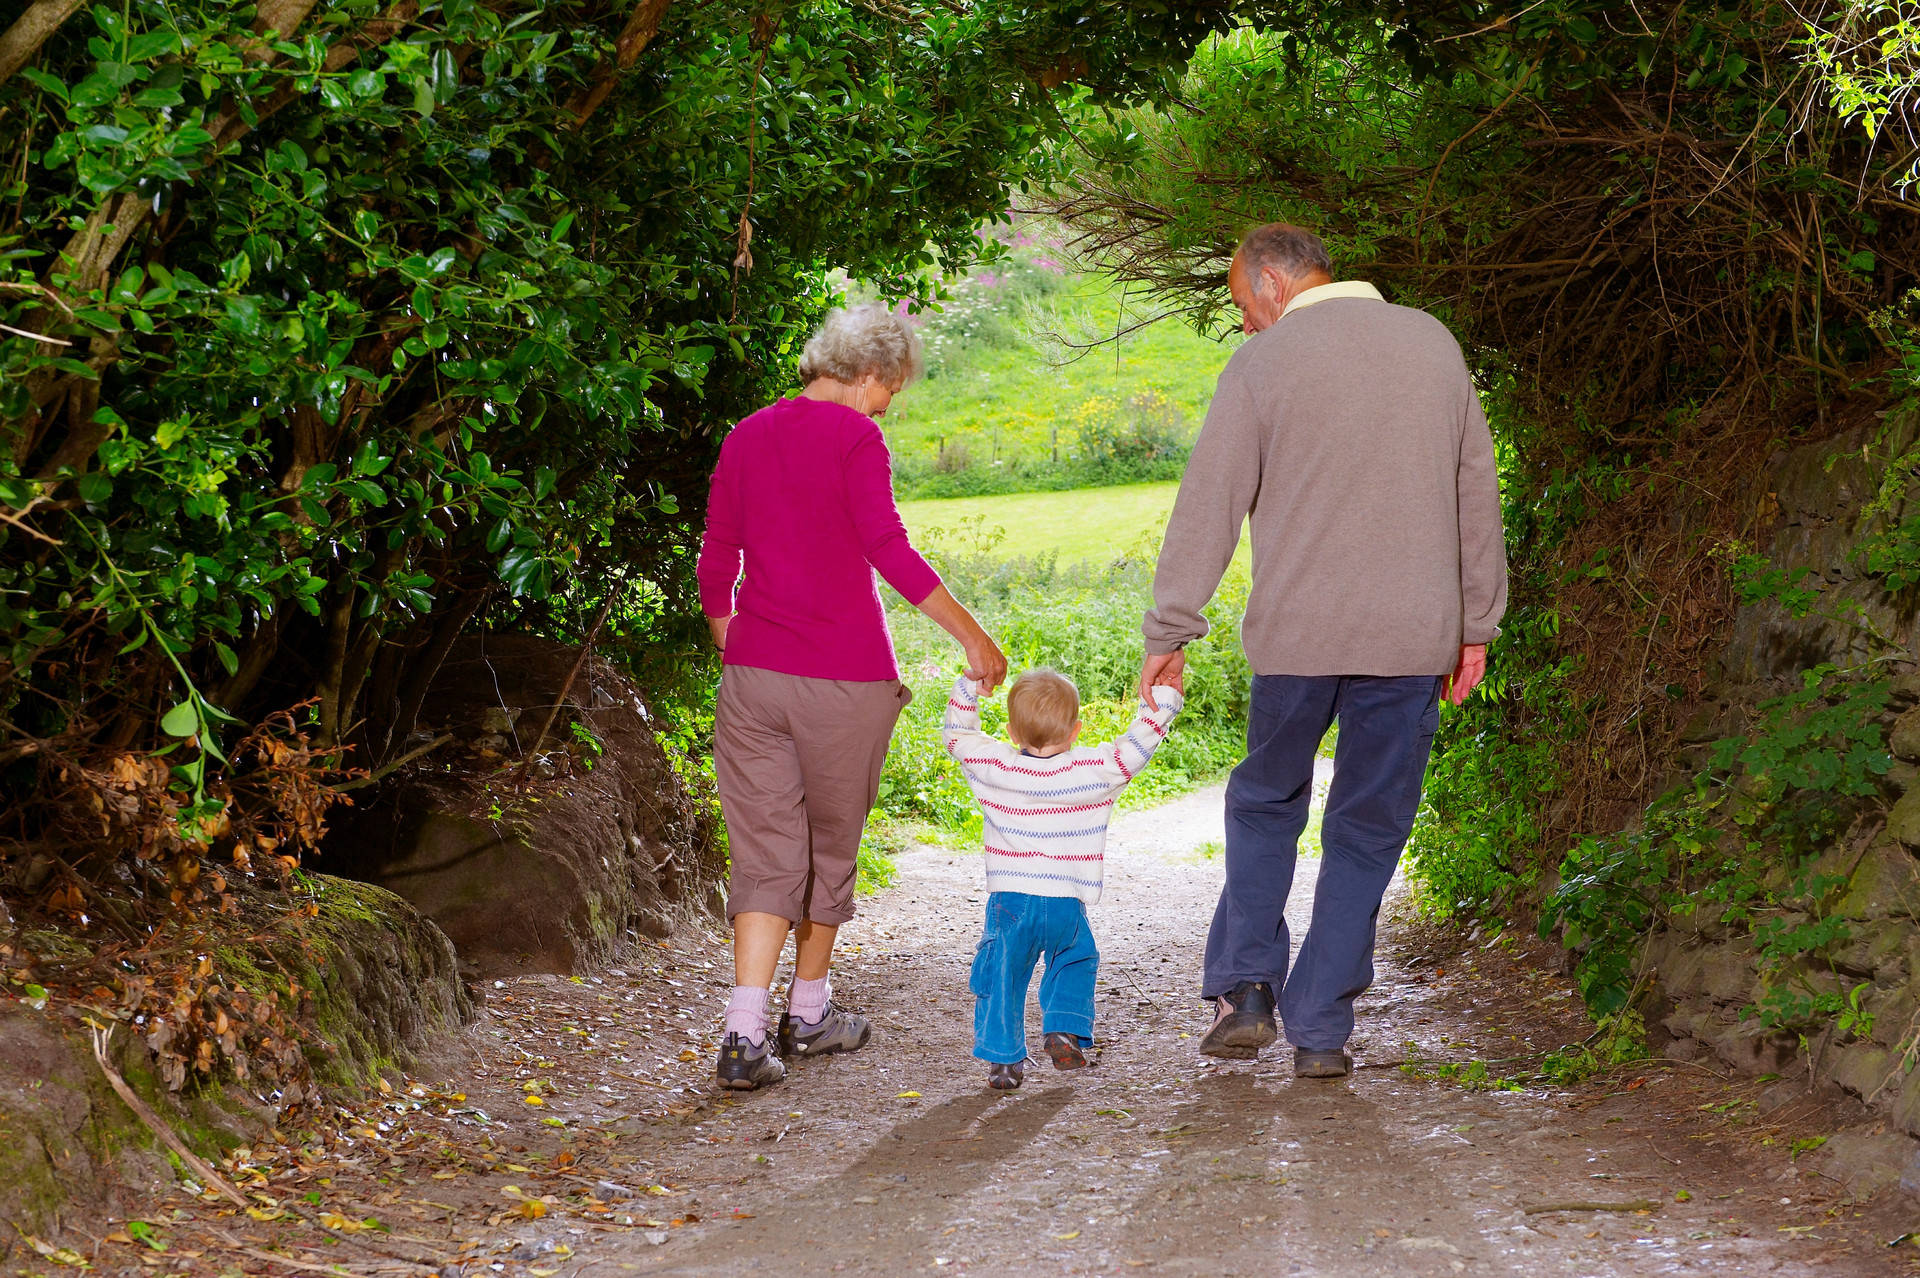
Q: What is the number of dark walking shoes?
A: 6